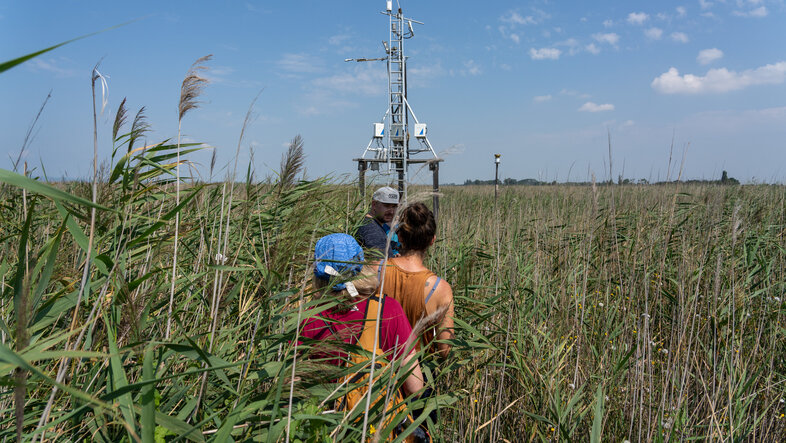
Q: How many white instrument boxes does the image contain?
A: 2